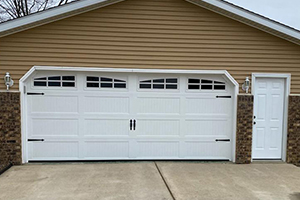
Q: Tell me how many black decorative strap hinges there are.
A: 4